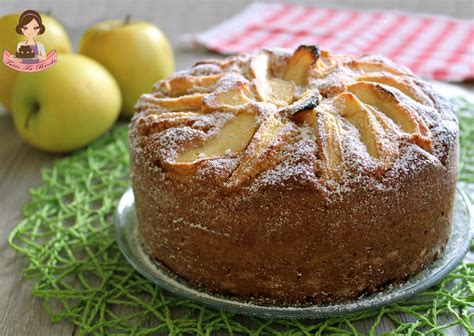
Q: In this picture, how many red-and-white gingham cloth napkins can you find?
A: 1